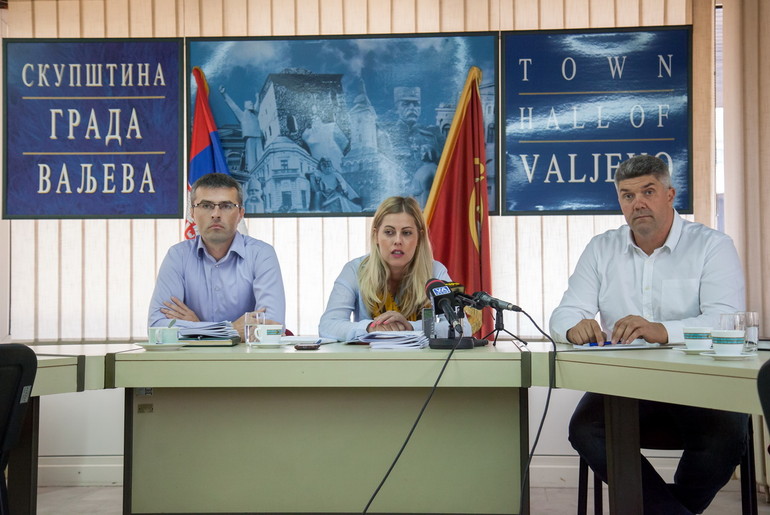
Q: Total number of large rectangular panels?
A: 3